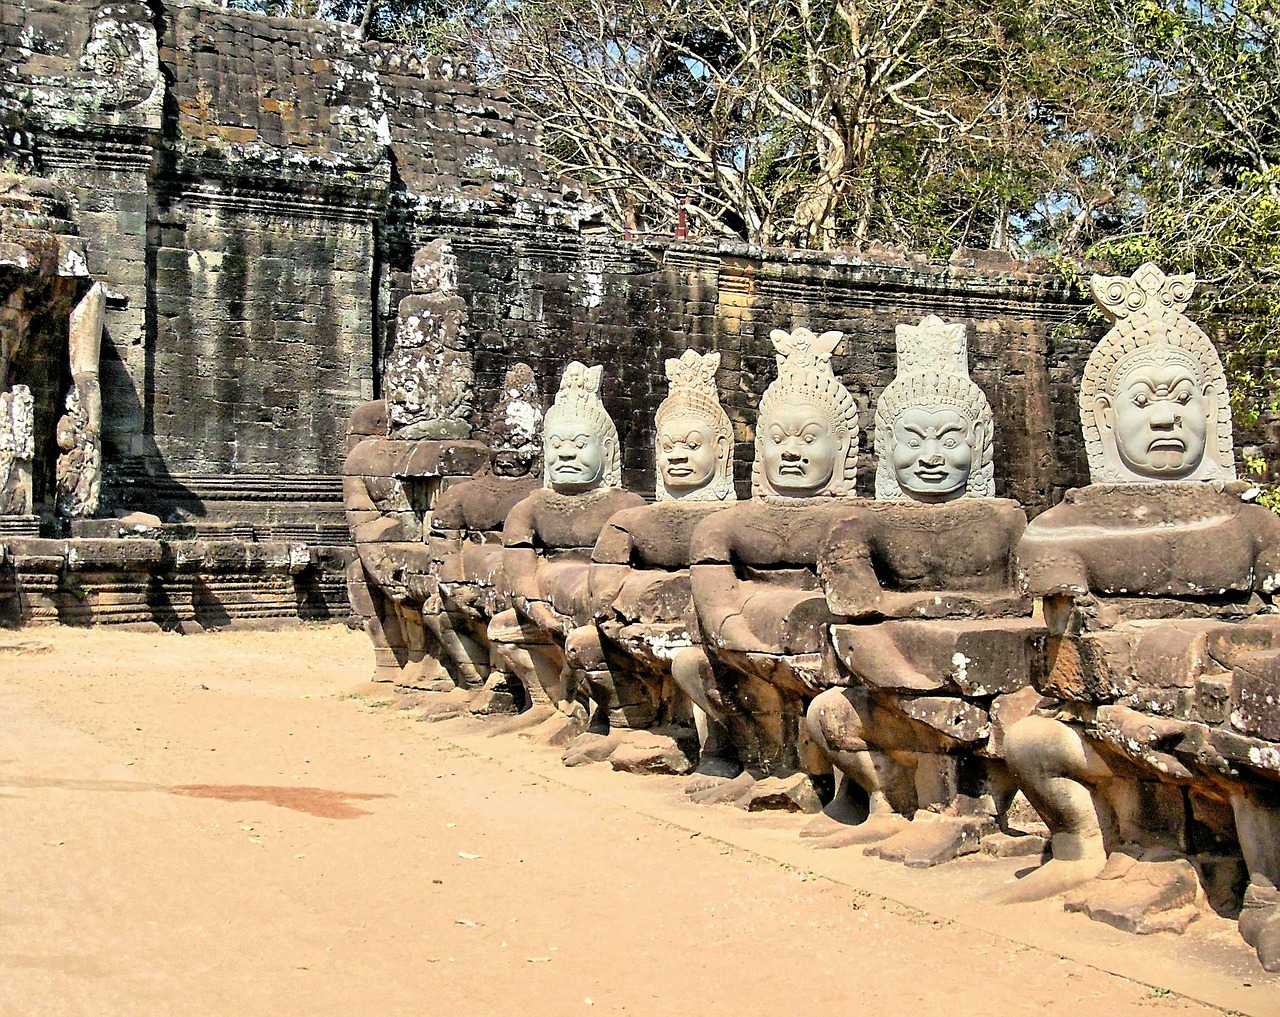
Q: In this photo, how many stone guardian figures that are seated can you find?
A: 7